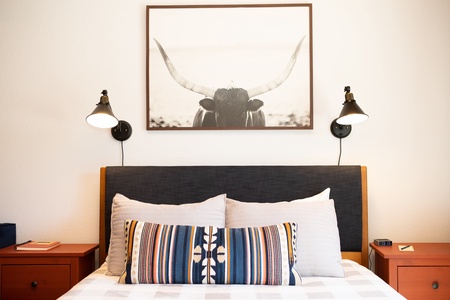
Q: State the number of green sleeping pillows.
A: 0